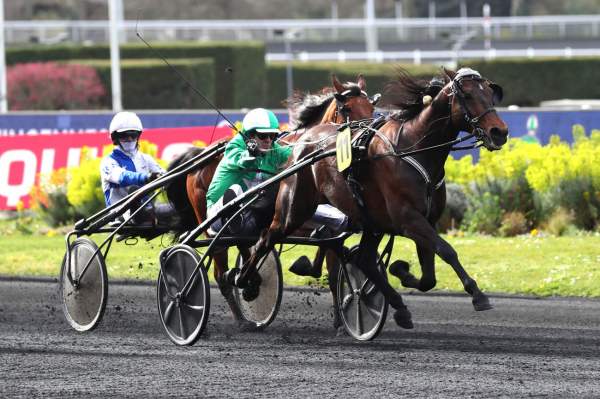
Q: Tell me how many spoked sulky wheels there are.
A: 2